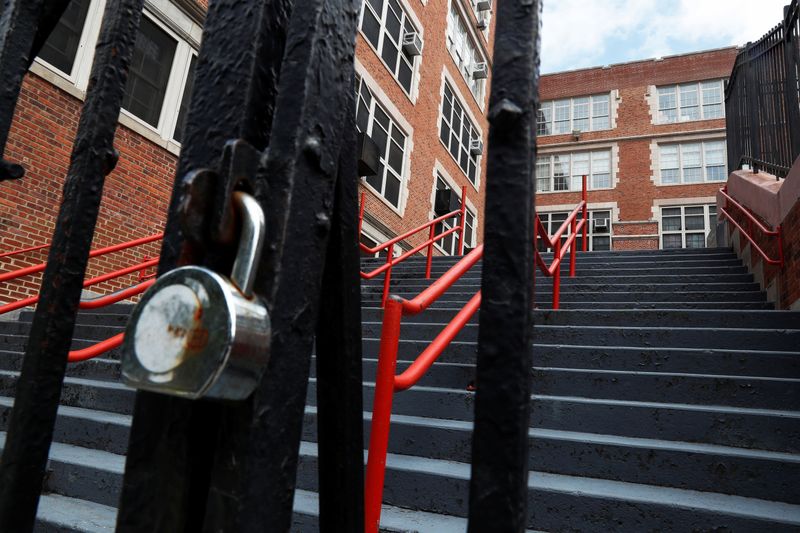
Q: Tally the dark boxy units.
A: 2